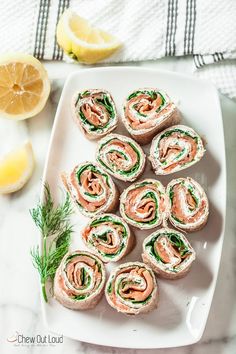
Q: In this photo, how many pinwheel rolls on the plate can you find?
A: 11